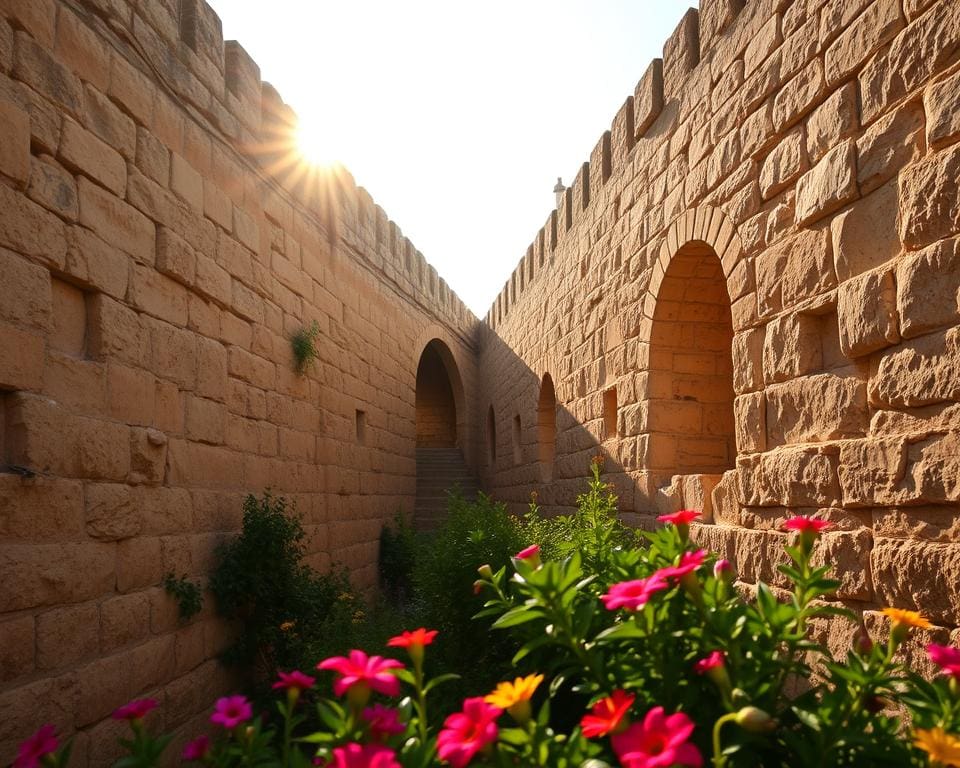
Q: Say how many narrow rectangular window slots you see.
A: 3